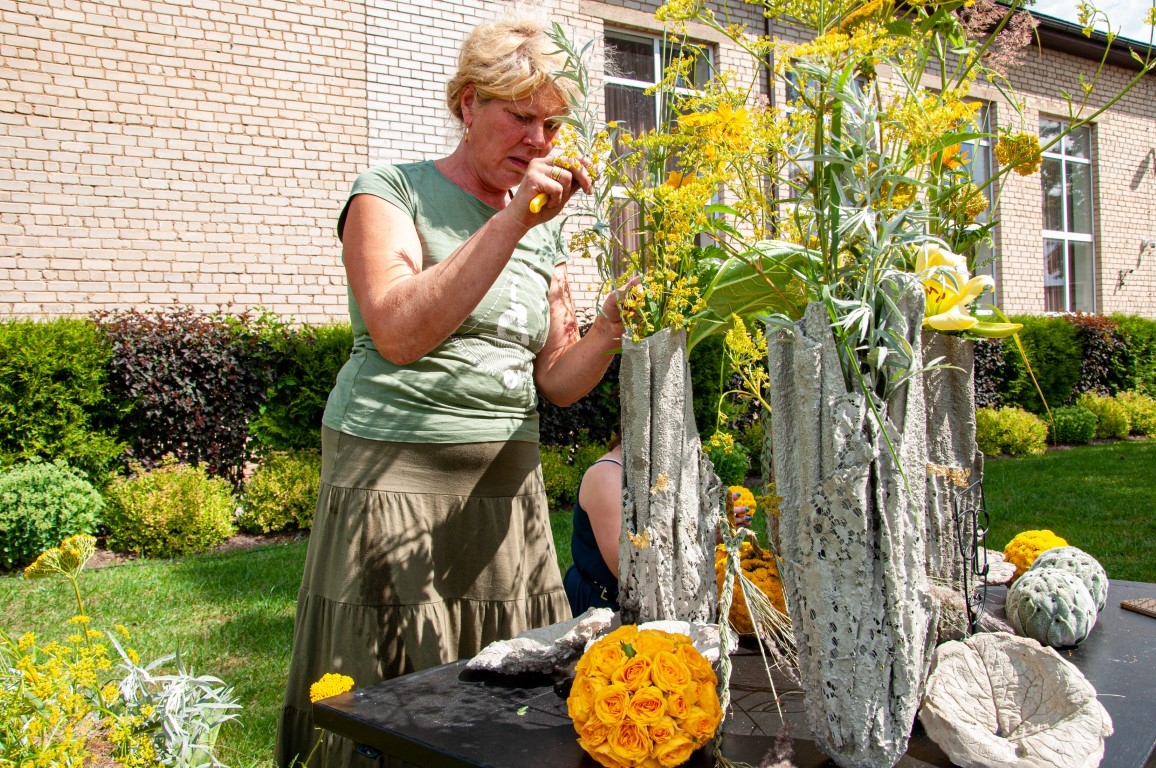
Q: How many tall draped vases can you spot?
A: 3